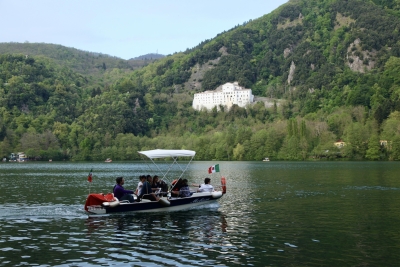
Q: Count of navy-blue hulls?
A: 1